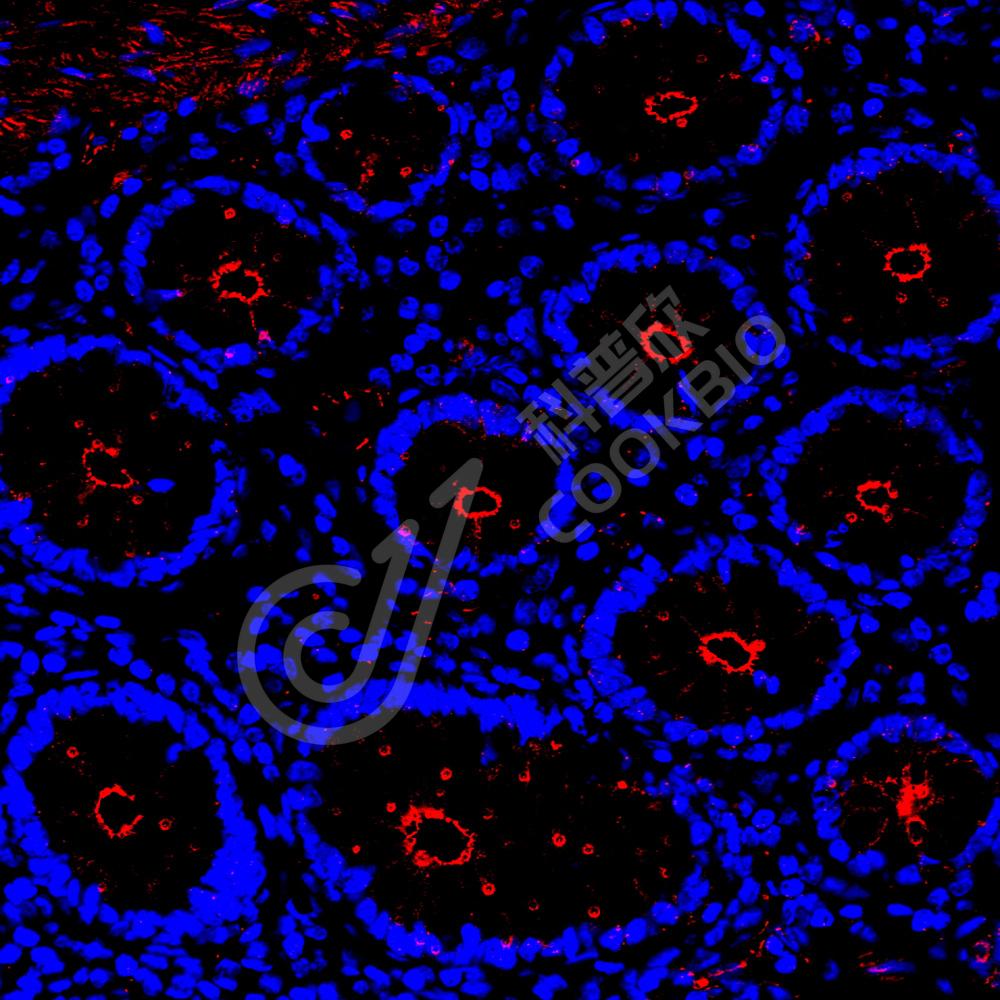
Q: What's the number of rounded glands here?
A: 12